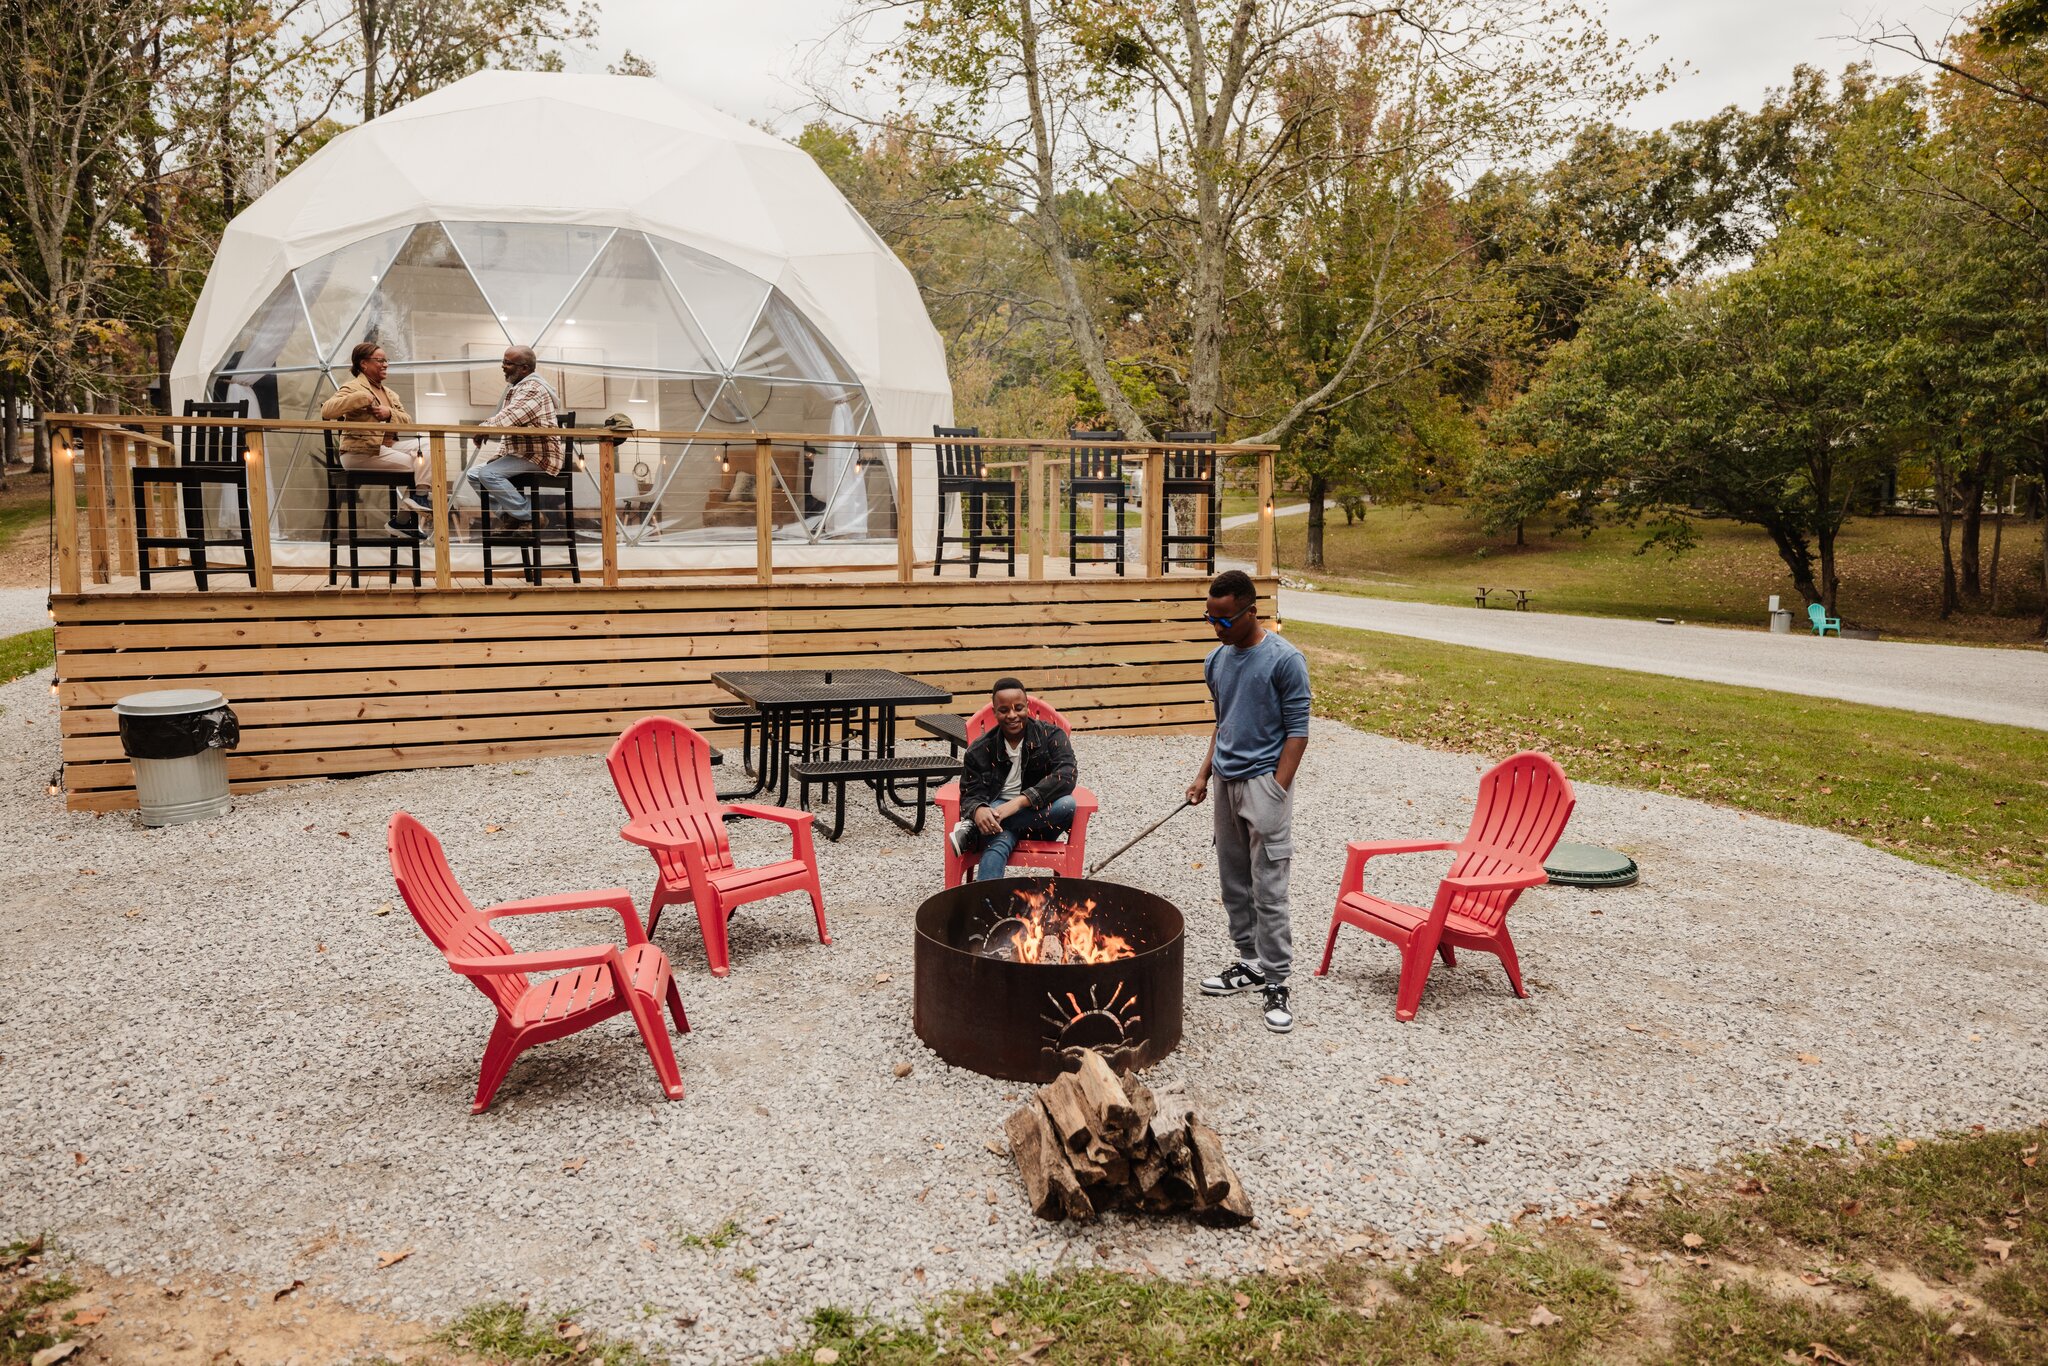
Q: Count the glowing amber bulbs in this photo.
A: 14